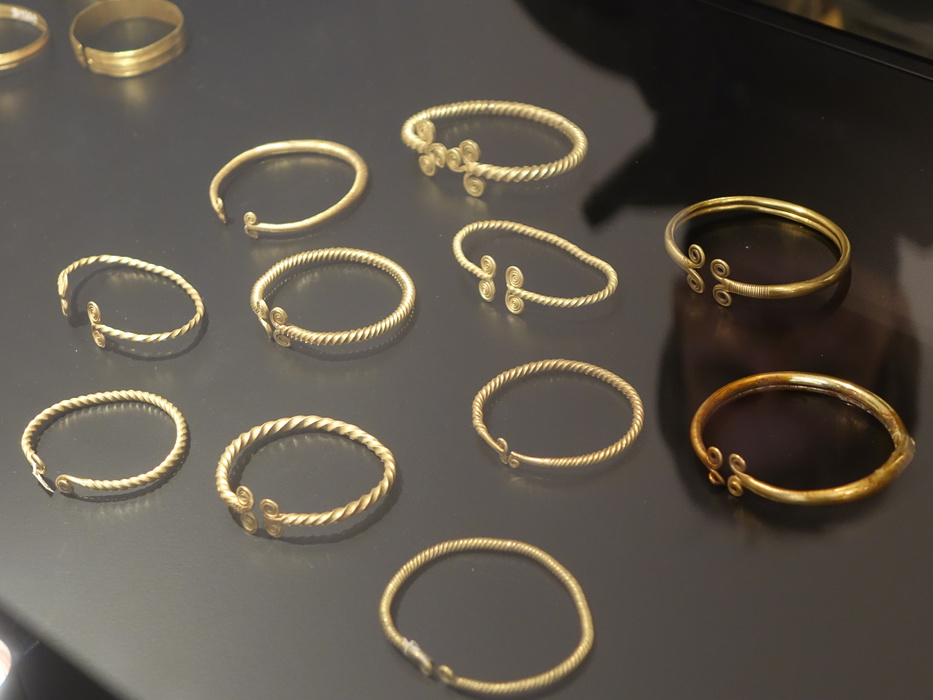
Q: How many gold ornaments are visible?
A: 13